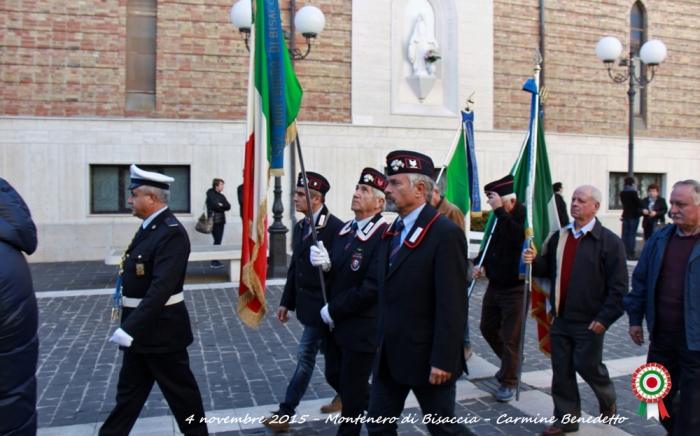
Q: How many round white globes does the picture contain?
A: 4